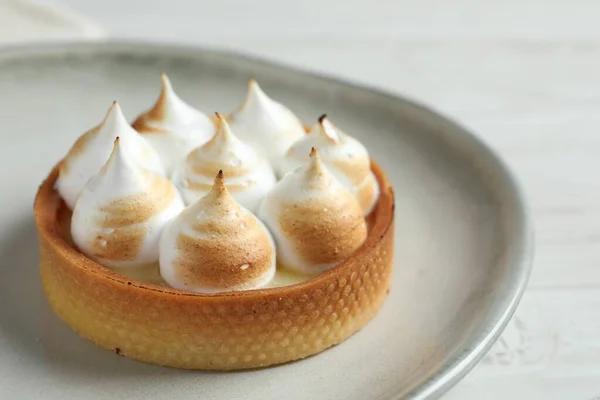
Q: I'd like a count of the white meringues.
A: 8